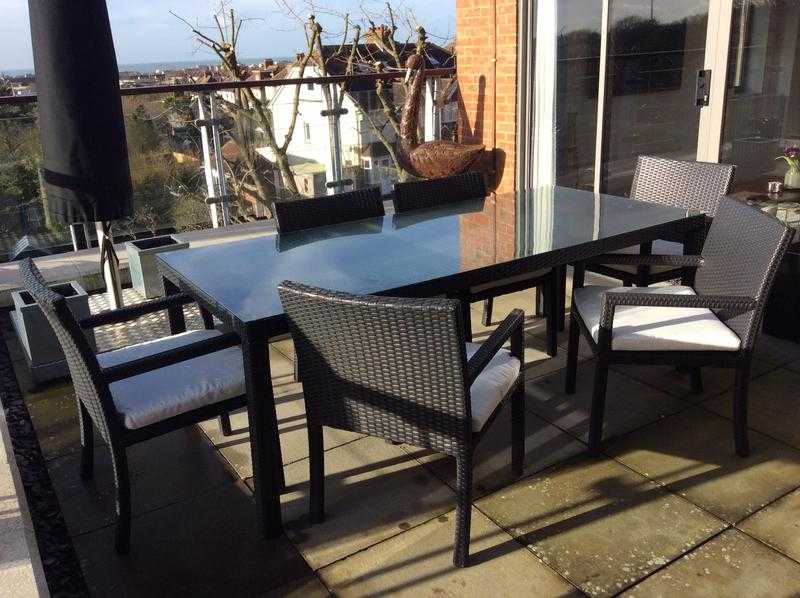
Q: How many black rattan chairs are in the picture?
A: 6